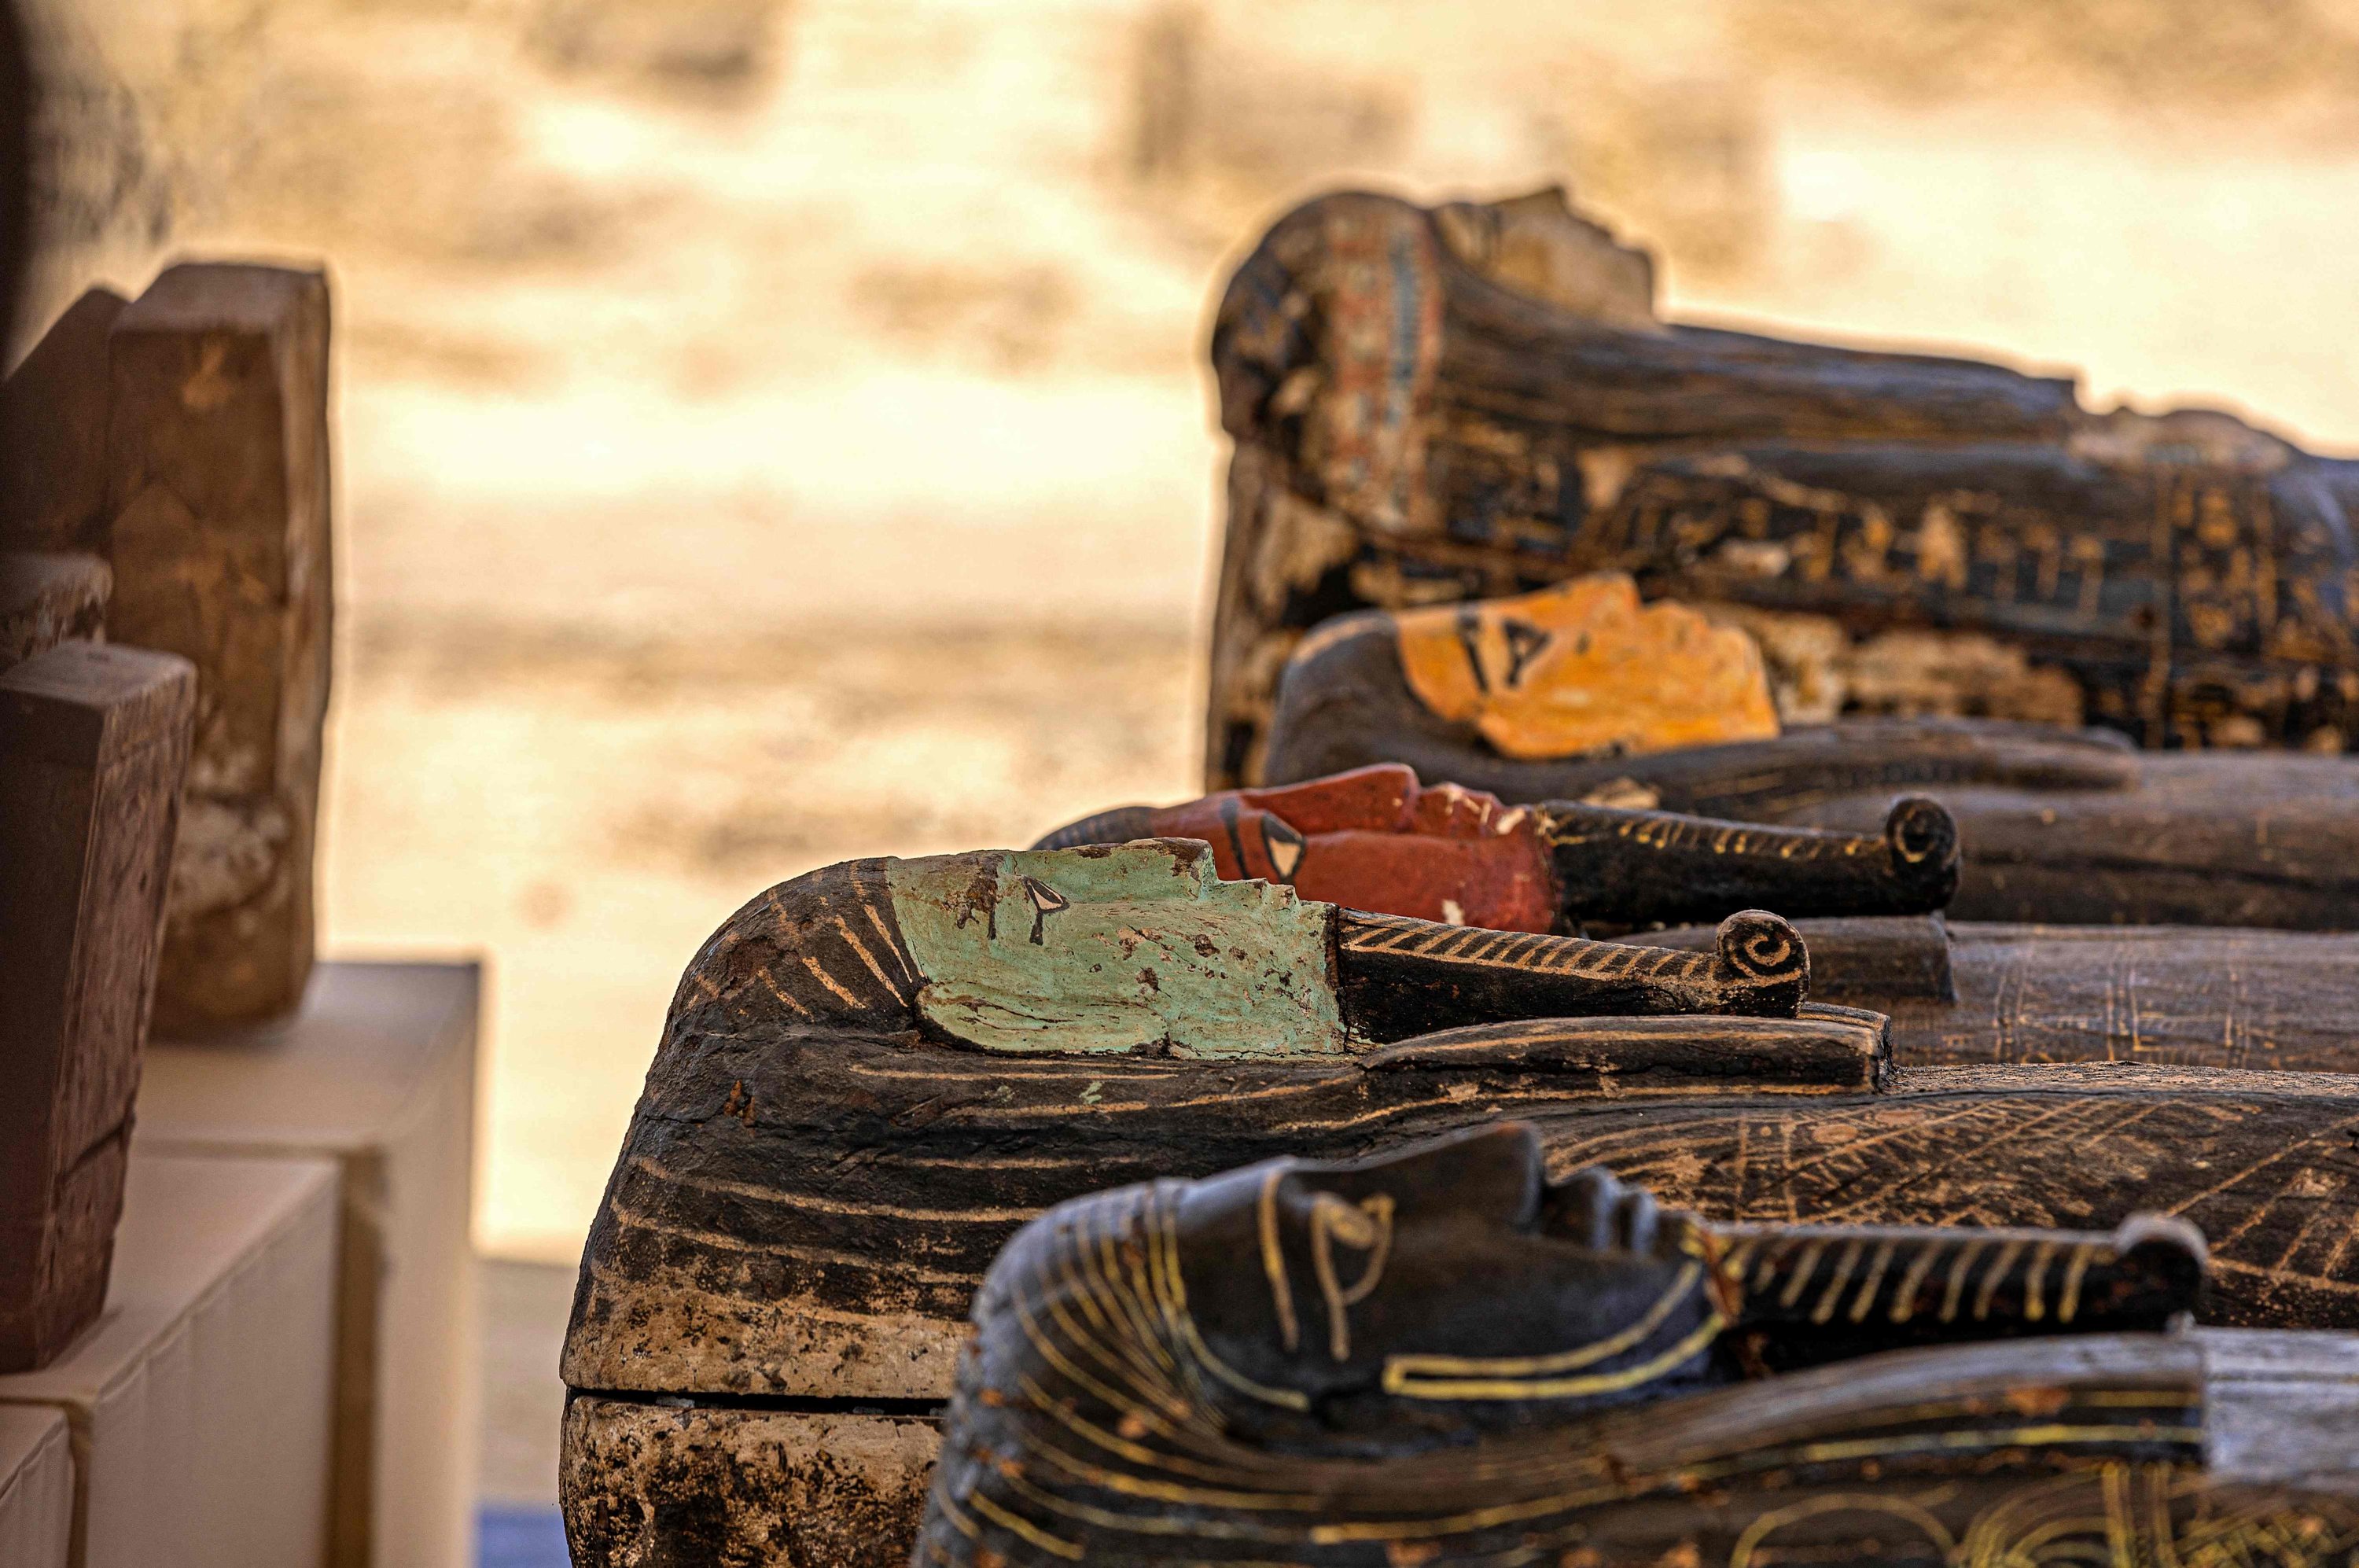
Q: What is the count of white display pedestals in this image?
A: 3